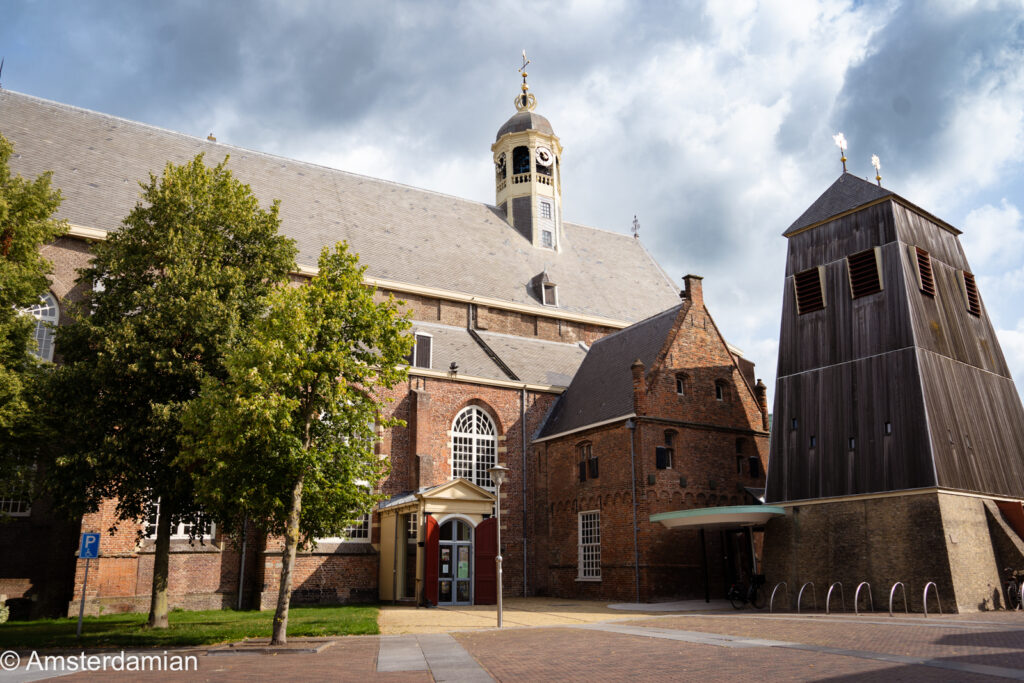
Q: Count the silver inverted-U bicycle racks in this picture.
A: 6